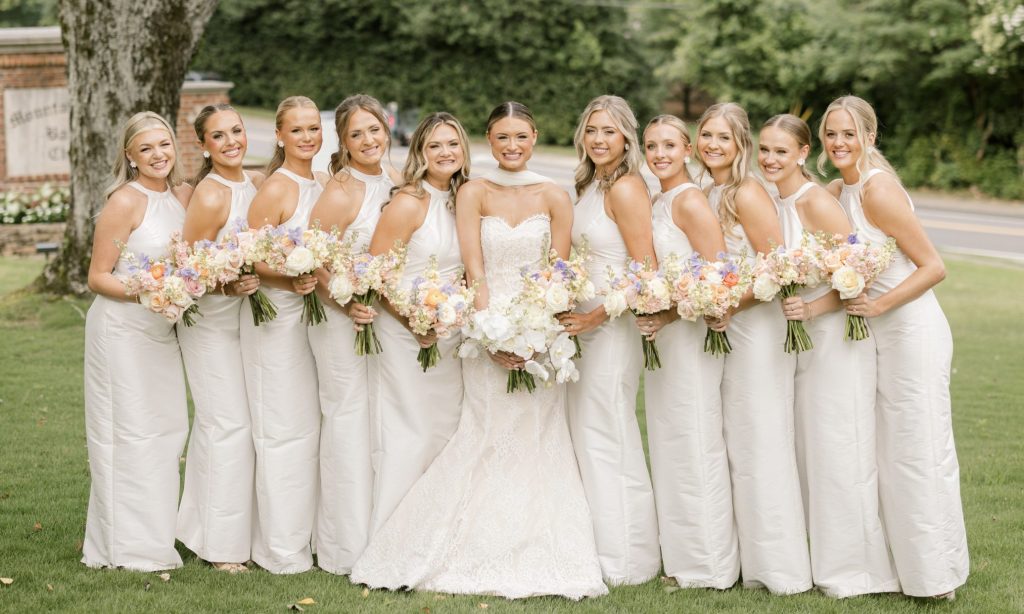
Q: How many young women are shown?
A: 11